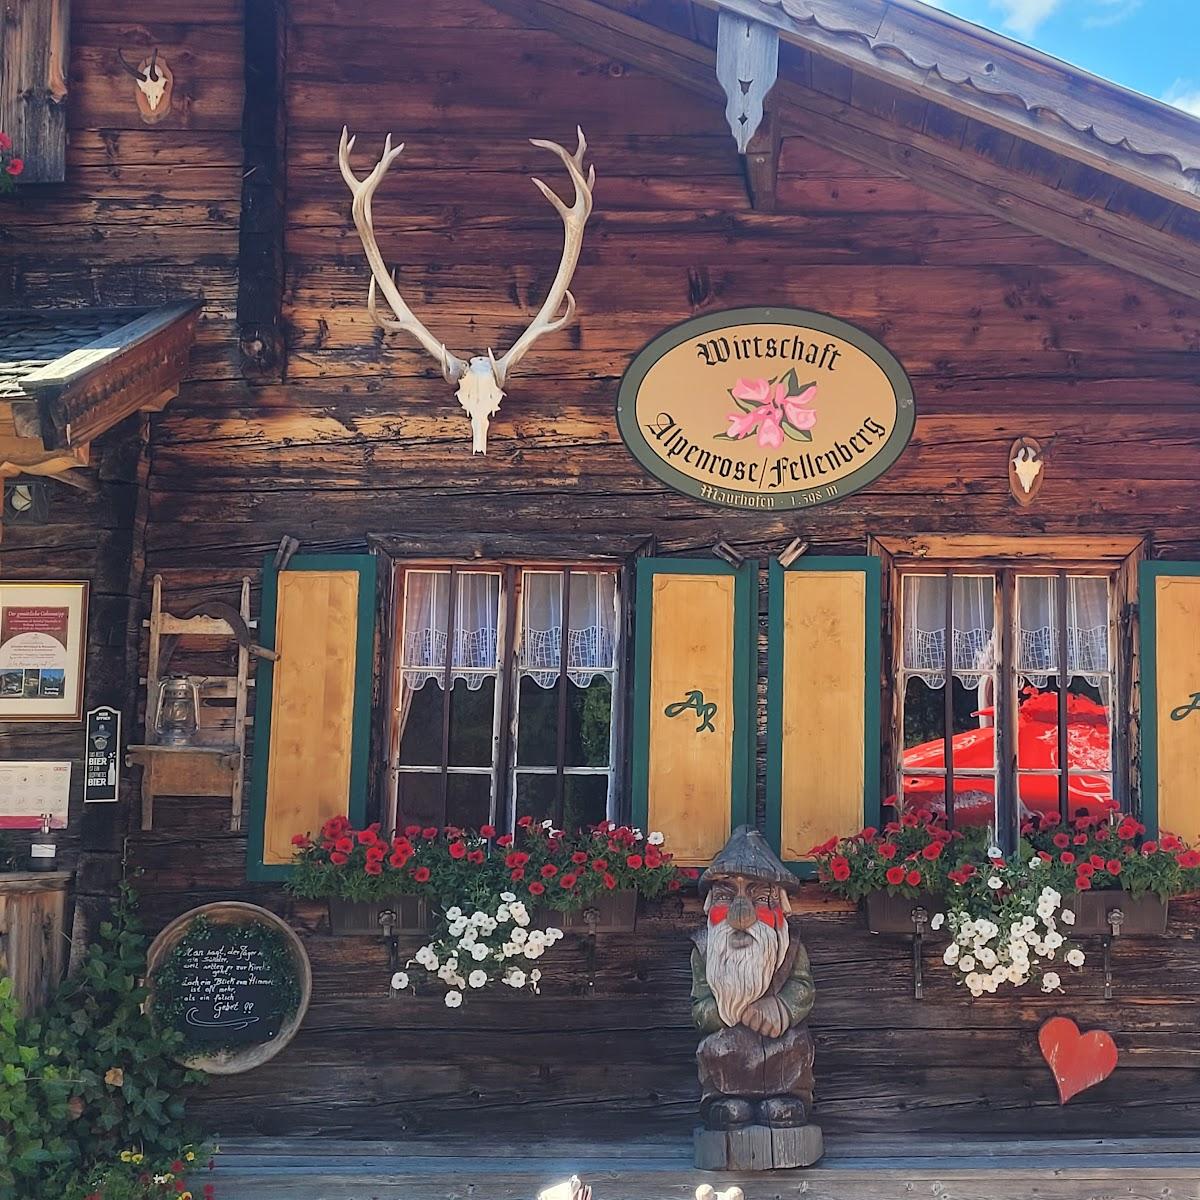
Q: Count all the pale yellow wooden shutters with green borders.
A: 4